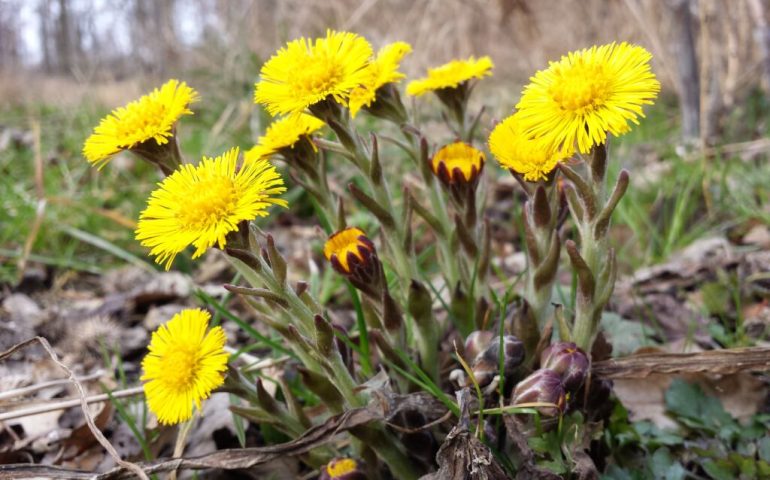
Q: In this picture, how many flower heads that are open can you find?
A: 9